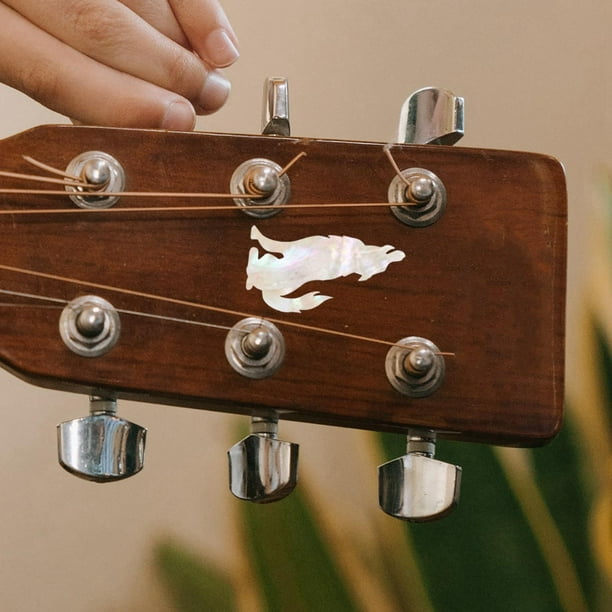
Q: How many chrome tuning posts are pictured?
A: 6